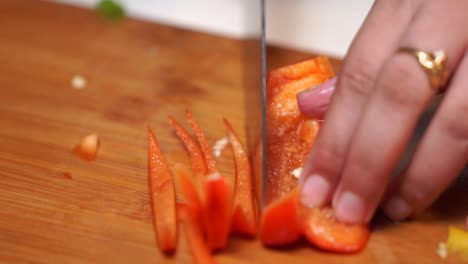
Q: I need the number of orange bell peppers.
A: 1